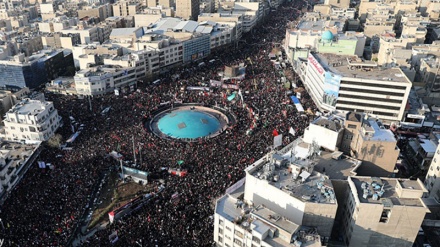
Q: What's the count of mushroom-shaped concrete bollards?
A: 0